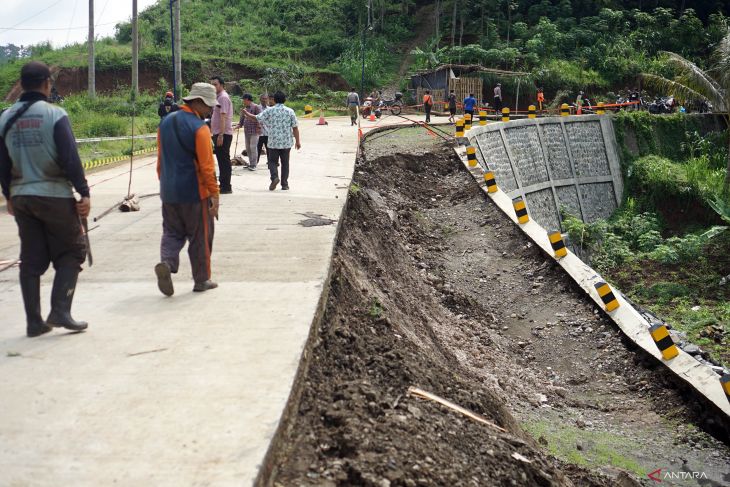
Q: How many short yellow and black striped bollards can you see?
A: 14